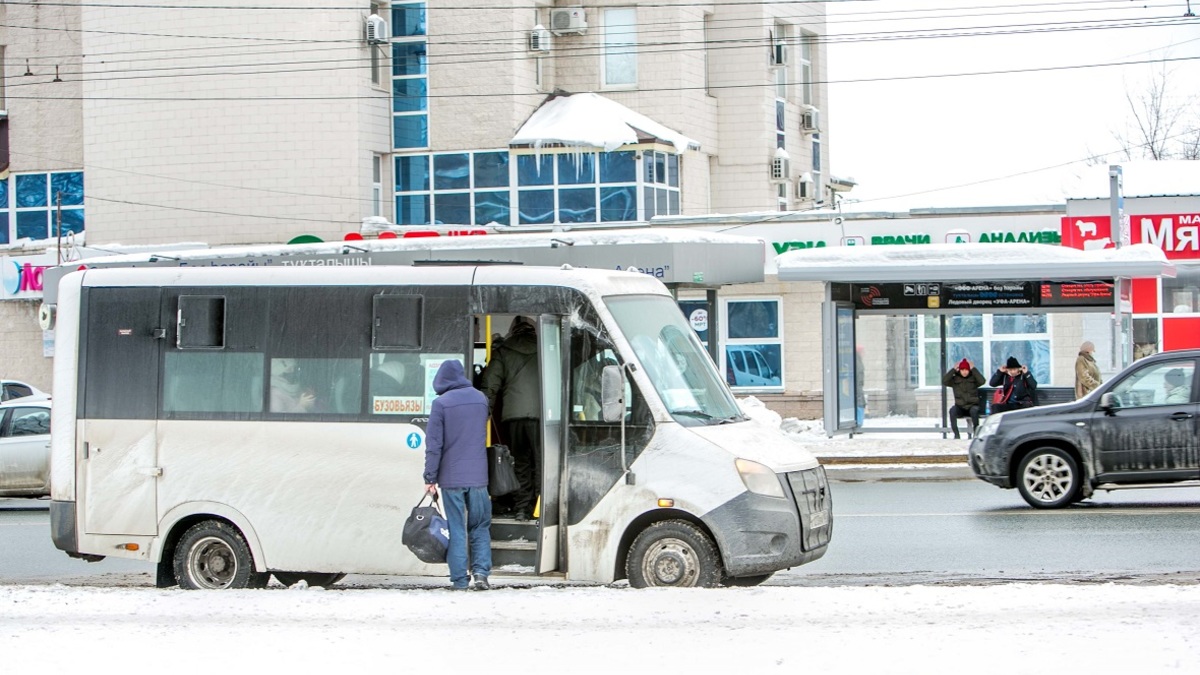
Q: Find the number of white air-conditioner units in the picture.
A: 7